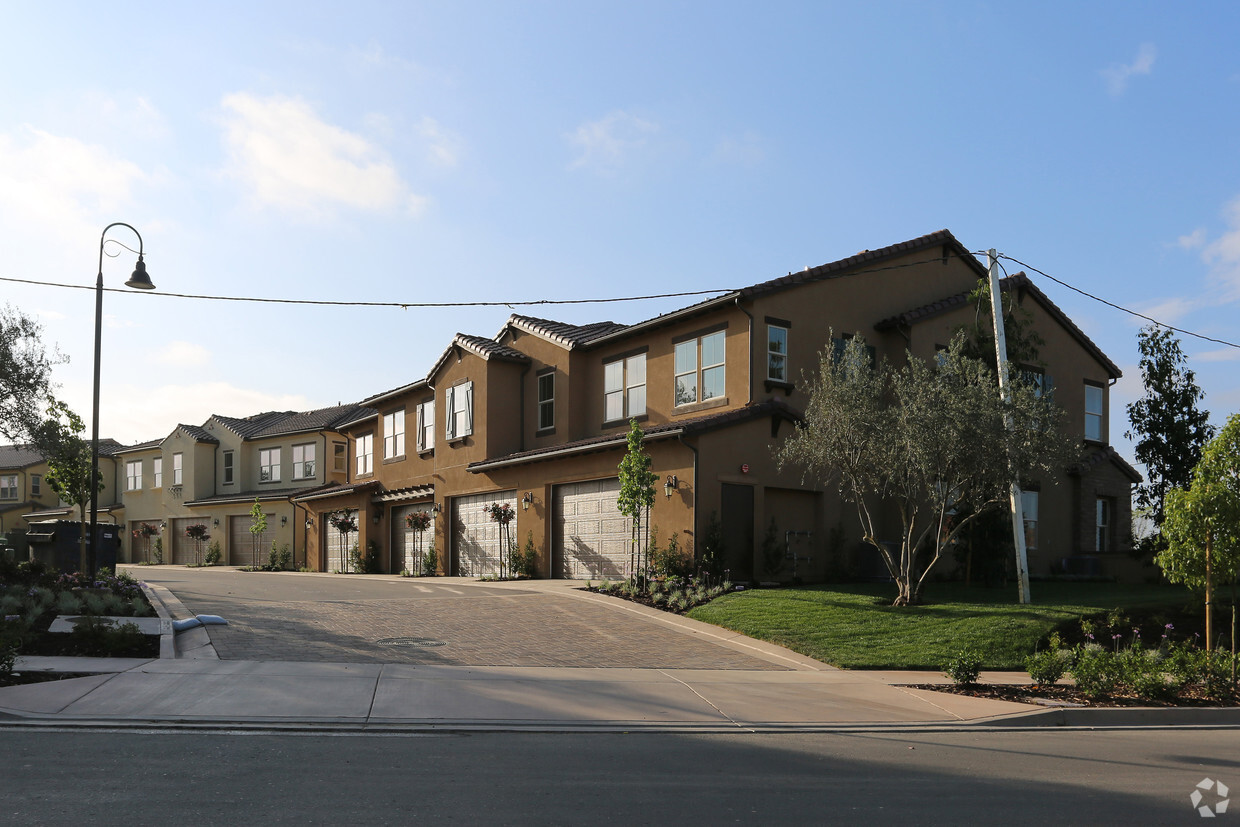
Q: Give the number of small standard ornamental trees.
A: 5